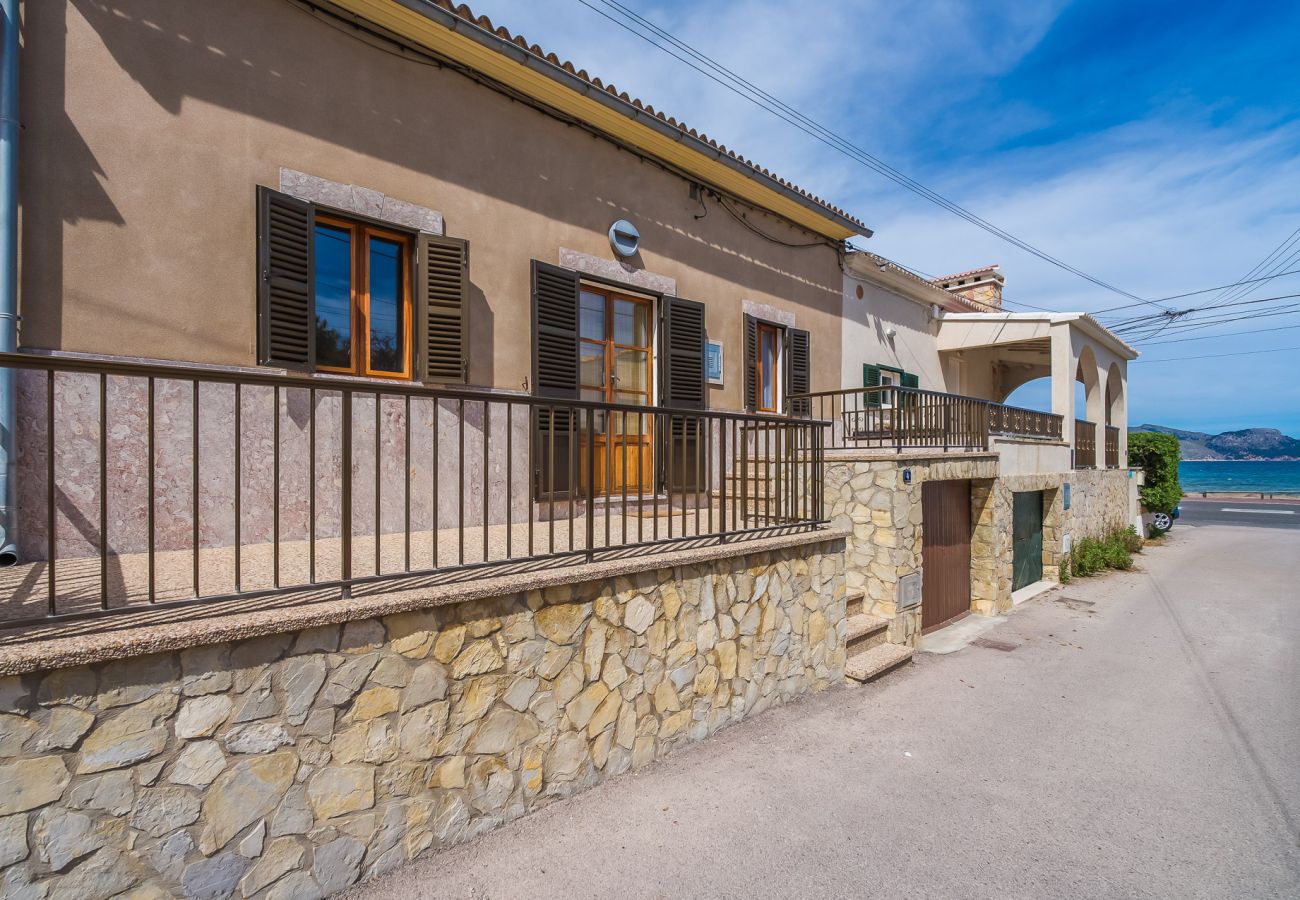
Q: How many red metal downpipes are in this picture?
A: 0